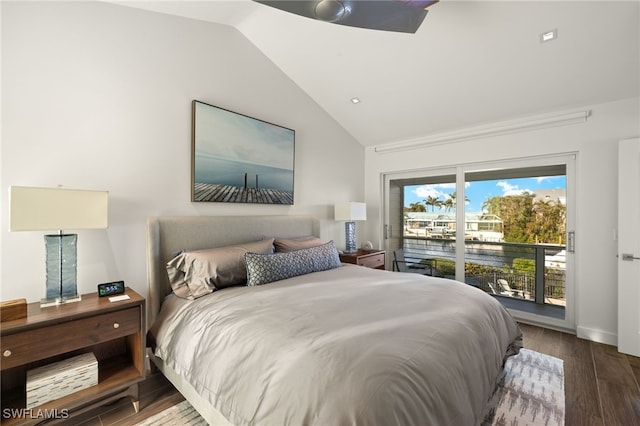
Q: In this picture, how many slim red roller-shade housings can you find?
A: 0